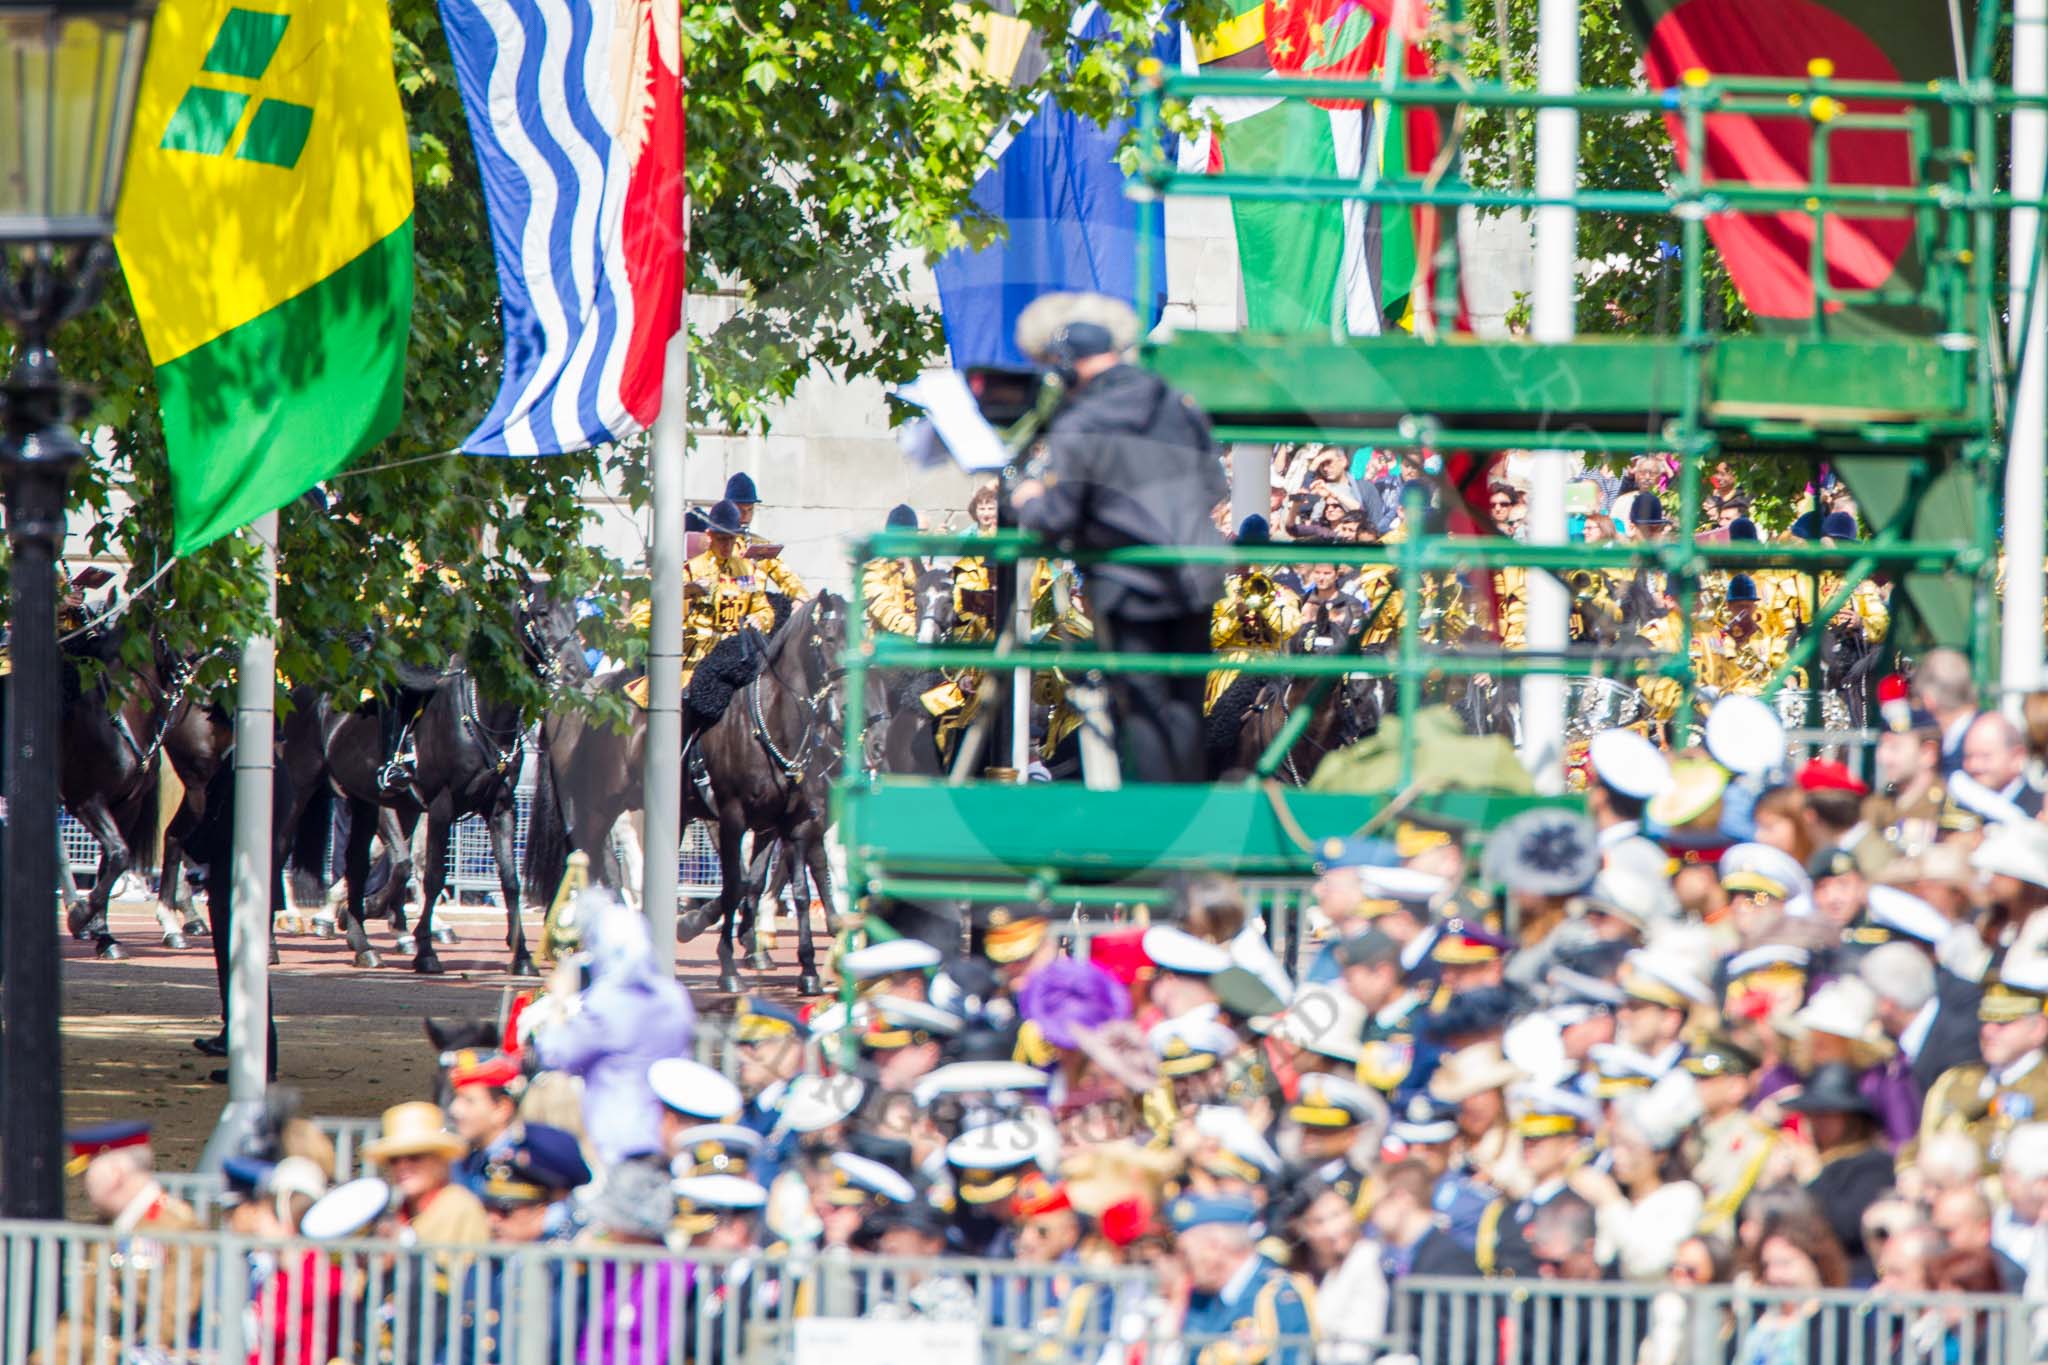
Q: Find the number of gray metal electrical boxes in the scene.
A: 0